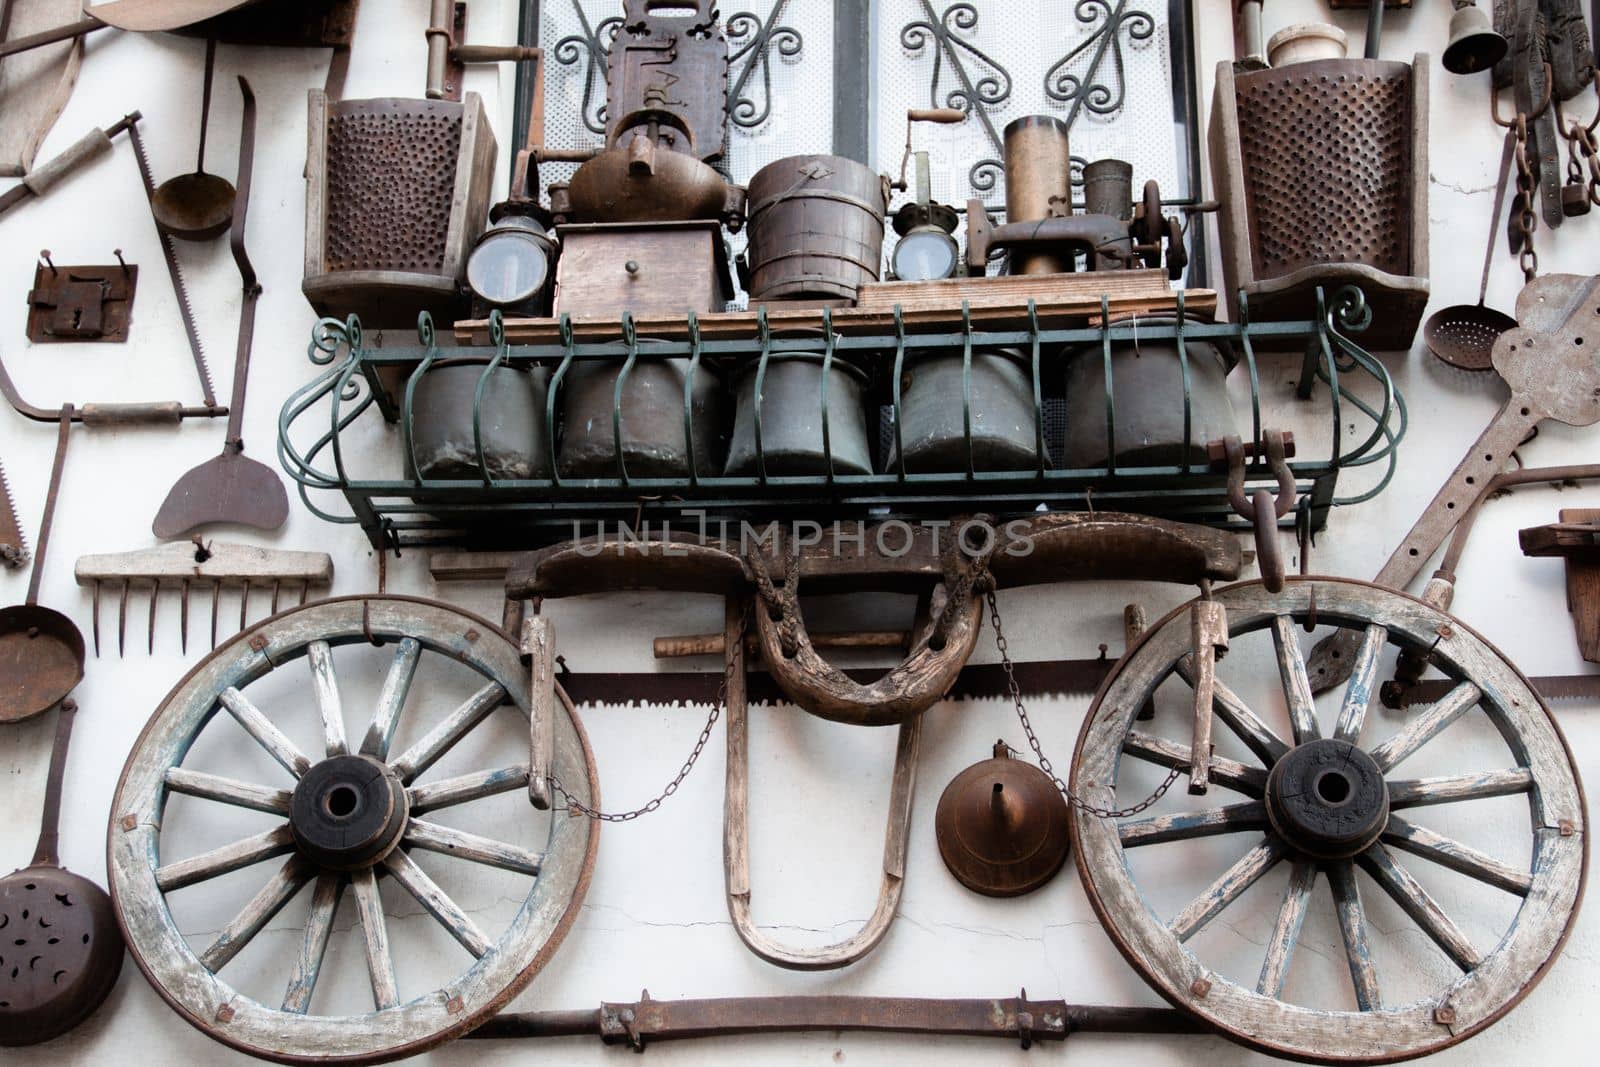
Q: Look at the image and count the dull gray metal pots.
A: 5